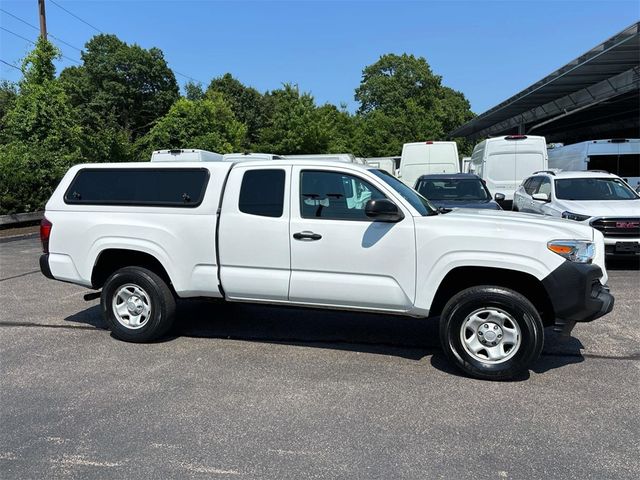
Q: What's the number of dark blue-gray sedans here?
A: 1